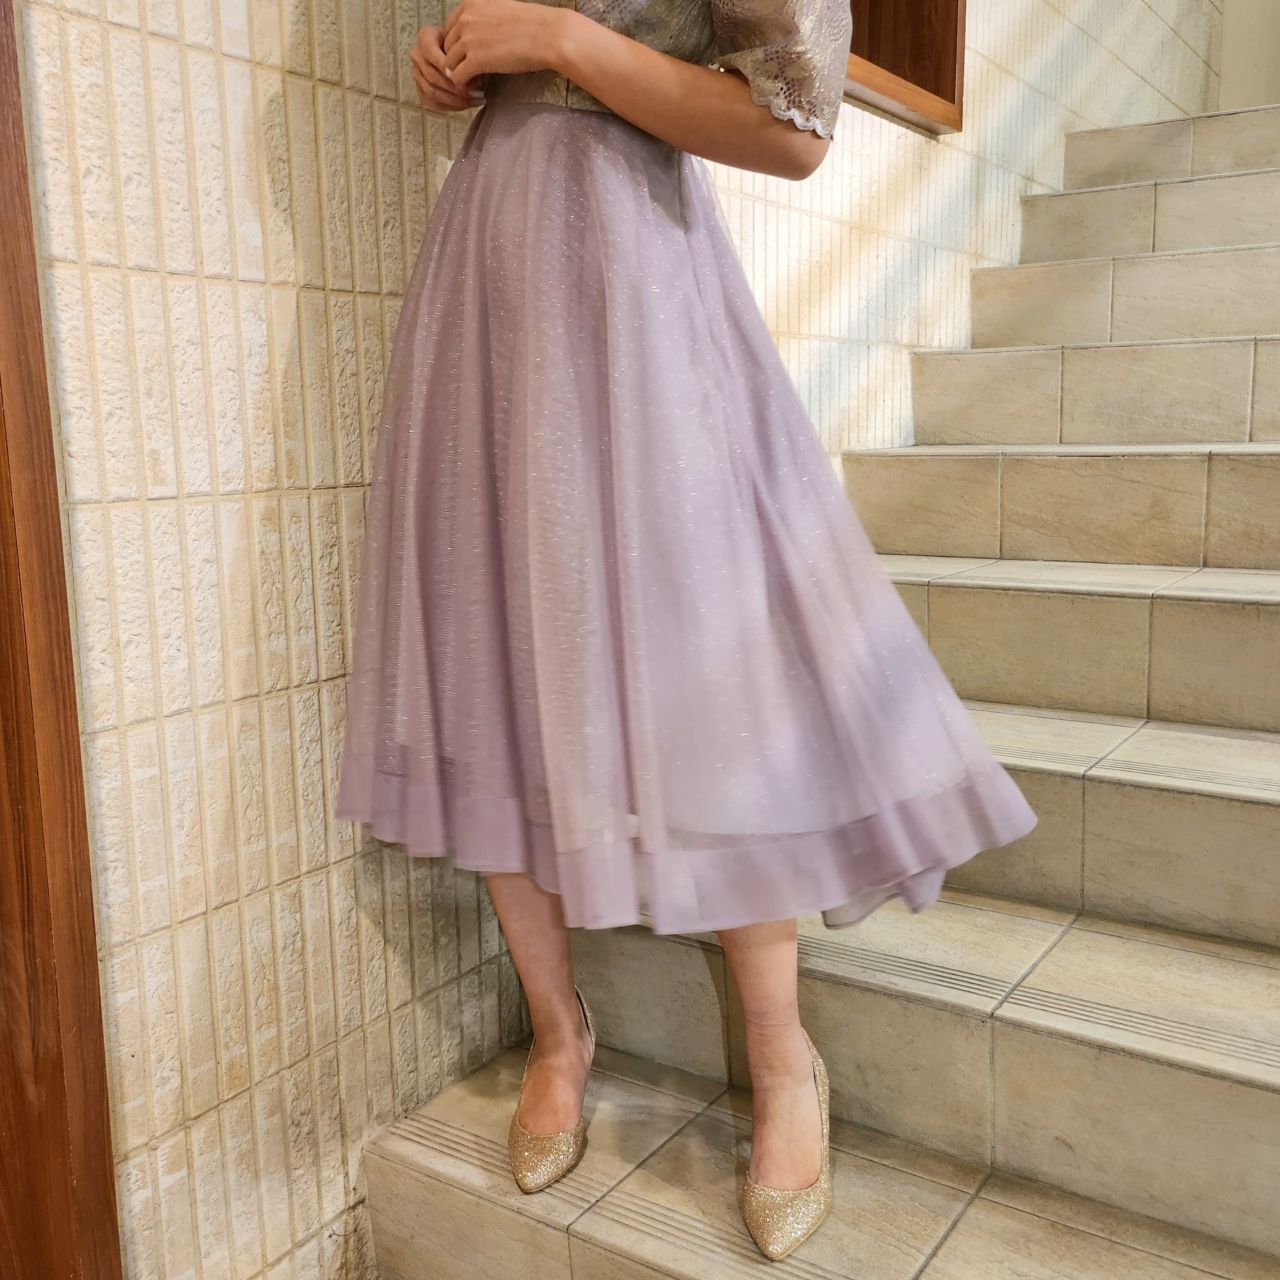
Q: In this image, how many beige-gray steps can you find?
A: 9